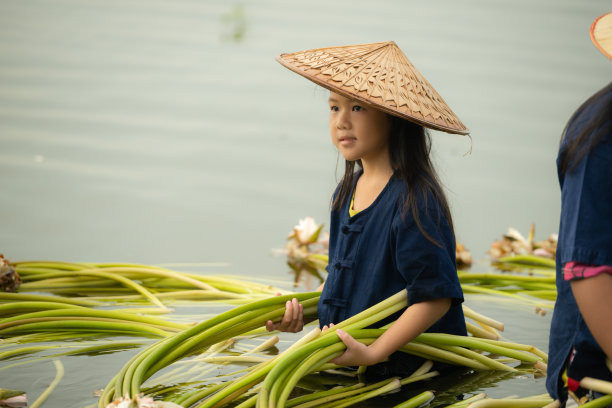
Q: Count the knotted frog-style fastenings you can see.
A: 3